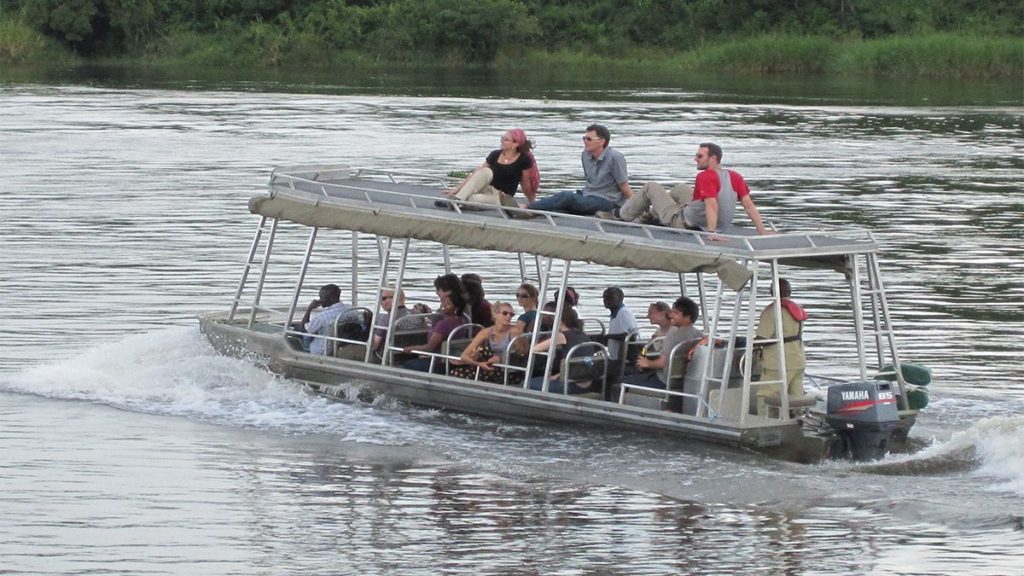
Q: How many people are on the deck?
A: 3